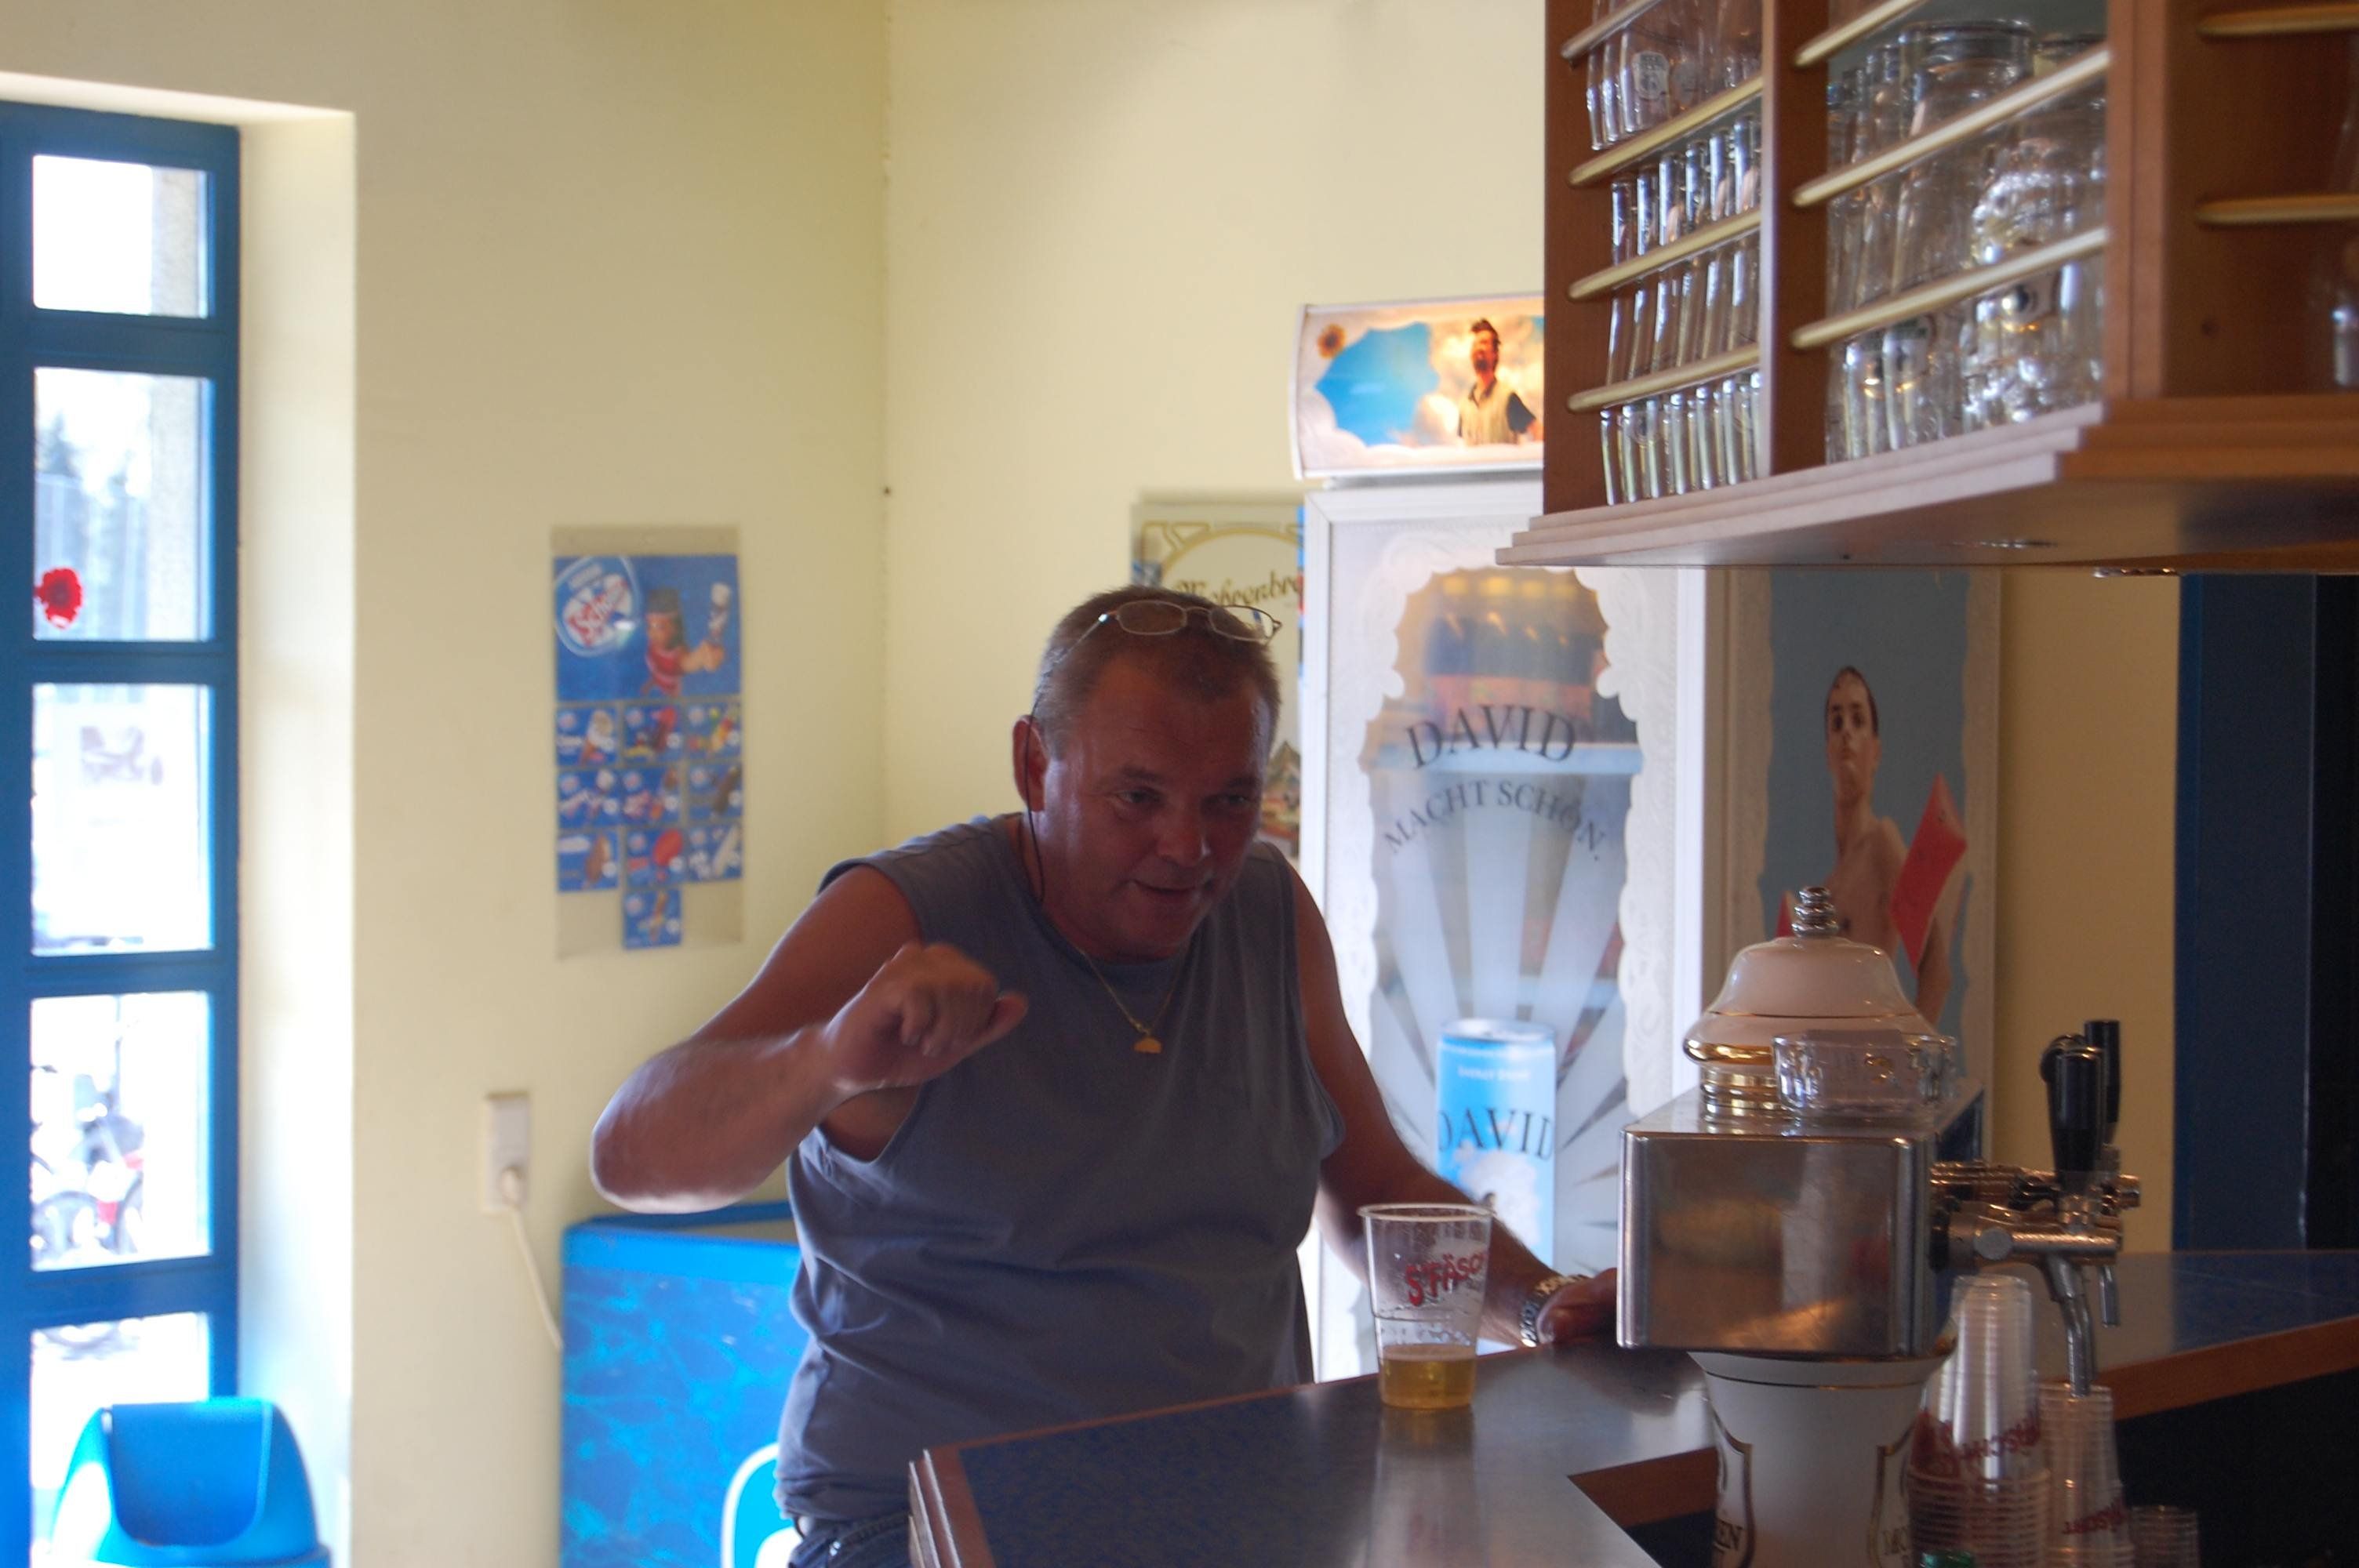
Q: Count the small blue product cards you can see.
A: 10